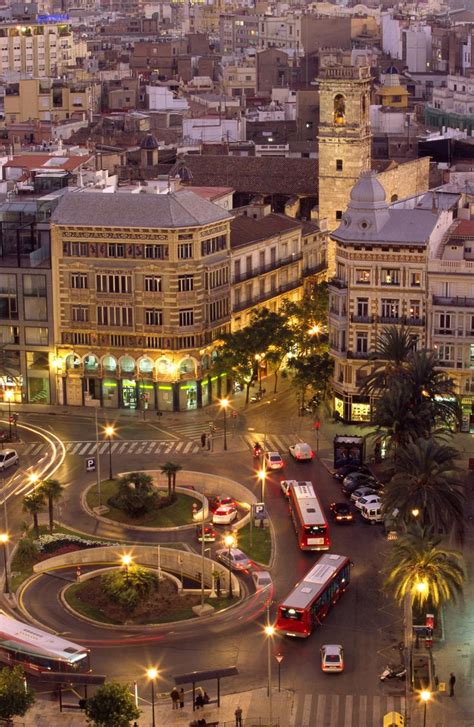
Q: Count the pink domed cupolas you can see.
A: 1